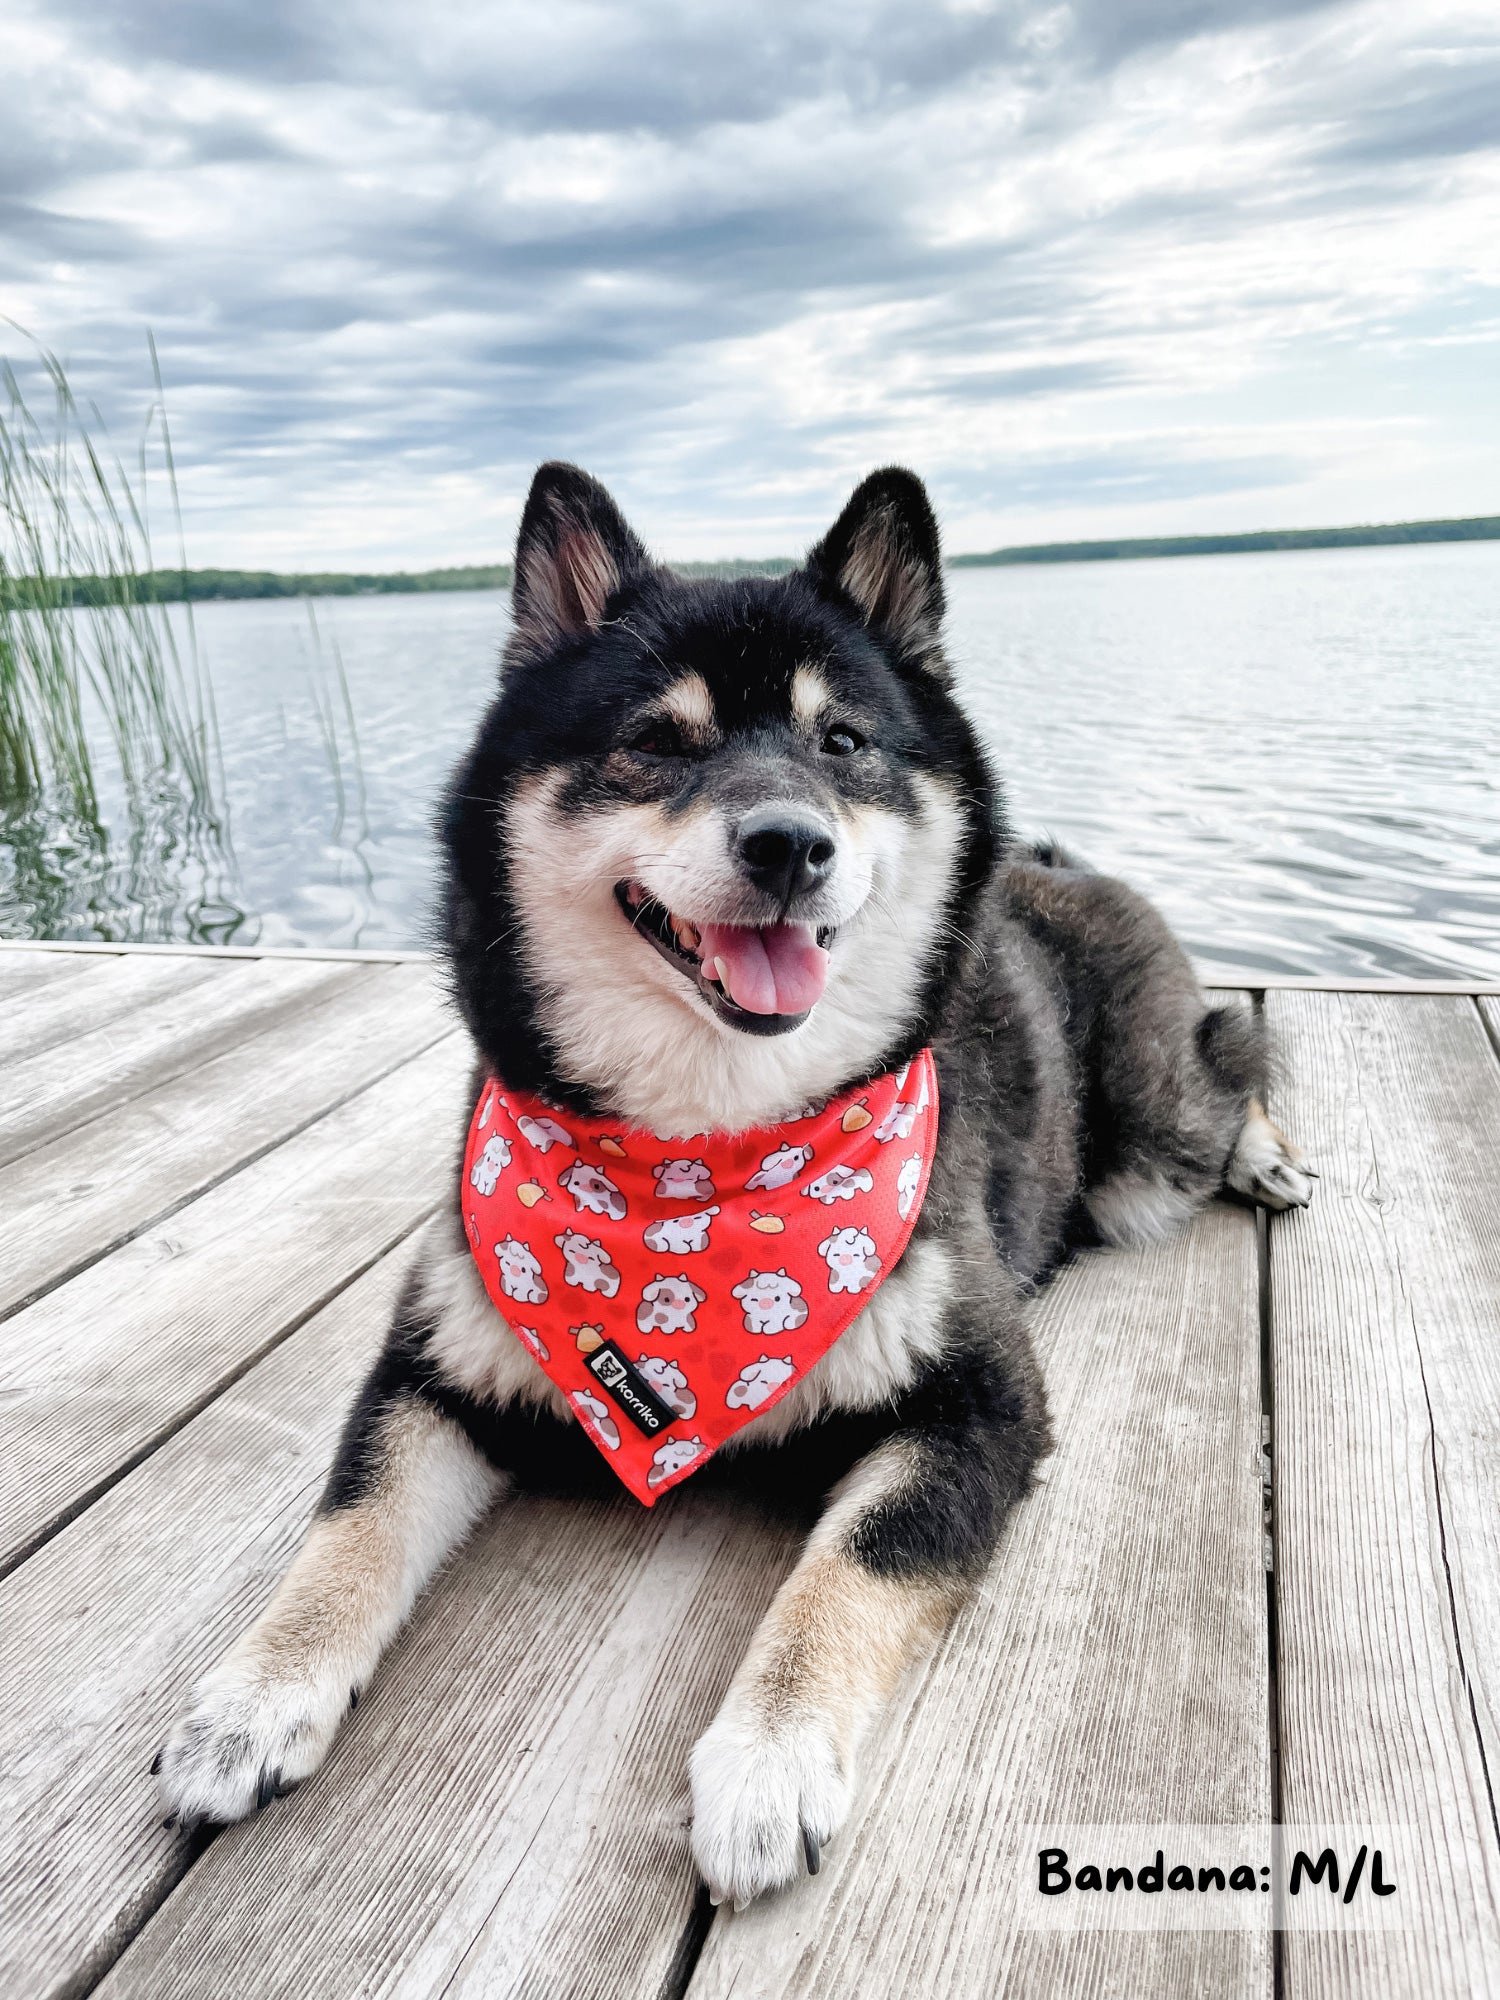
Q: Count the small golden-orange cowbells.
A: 5